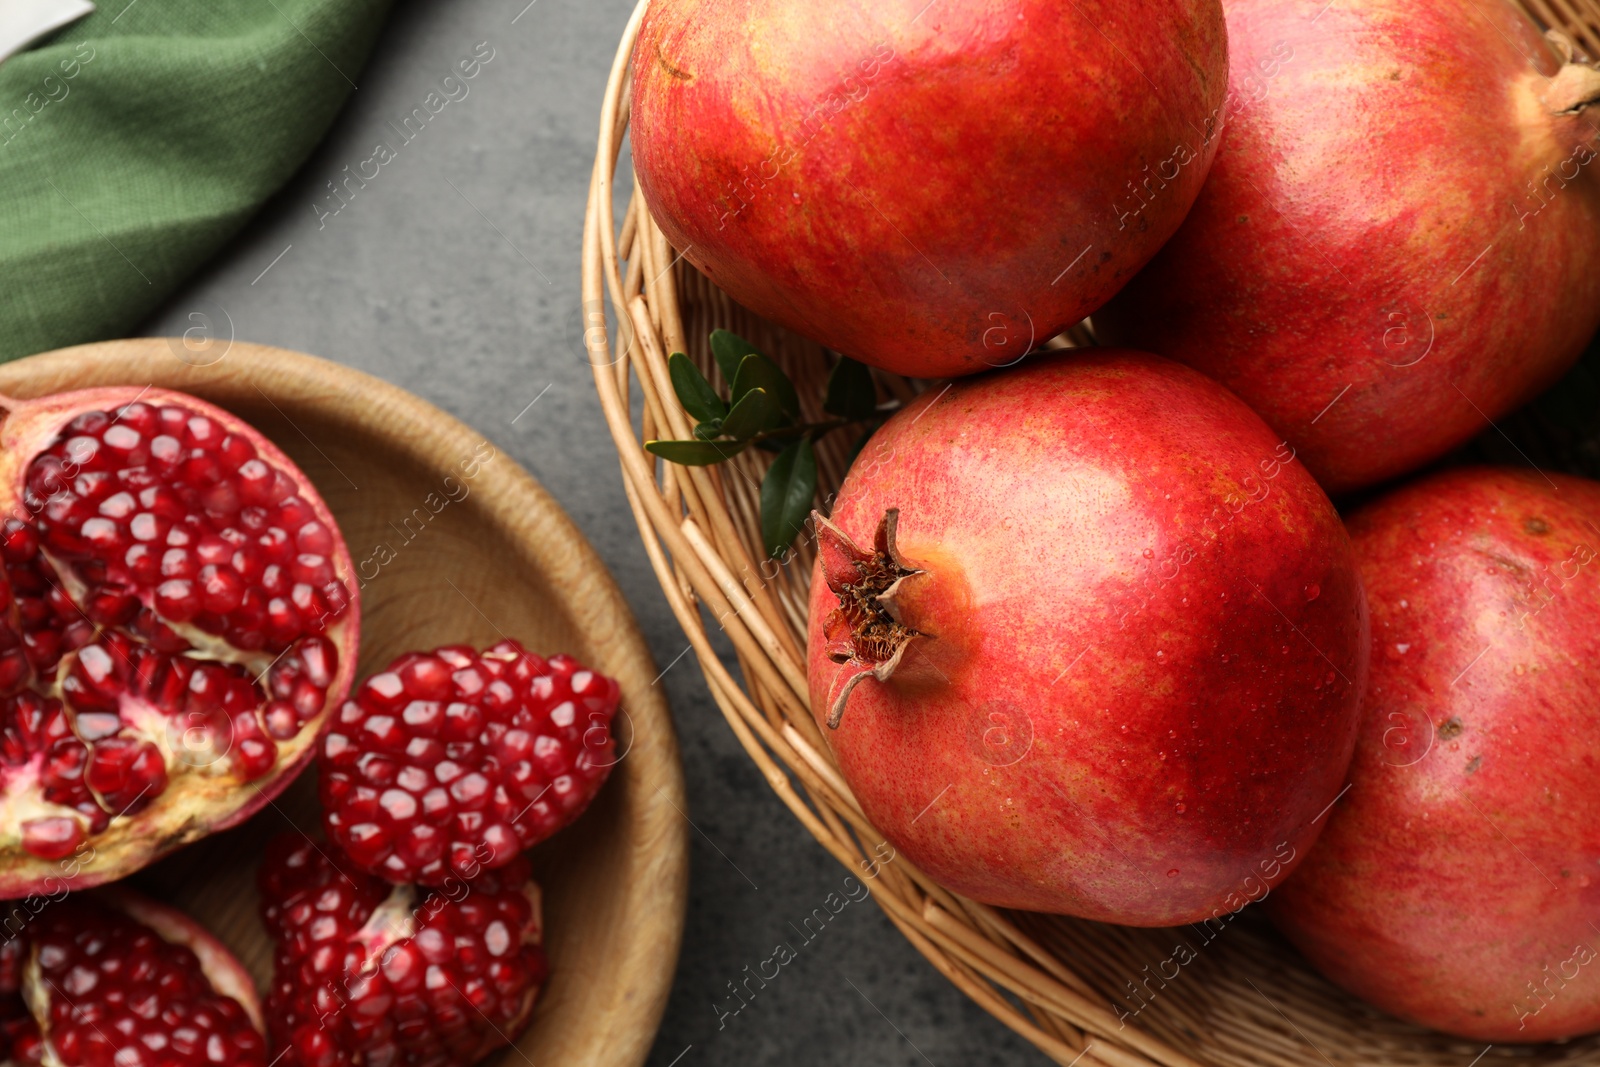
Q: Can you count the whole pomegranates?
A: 4